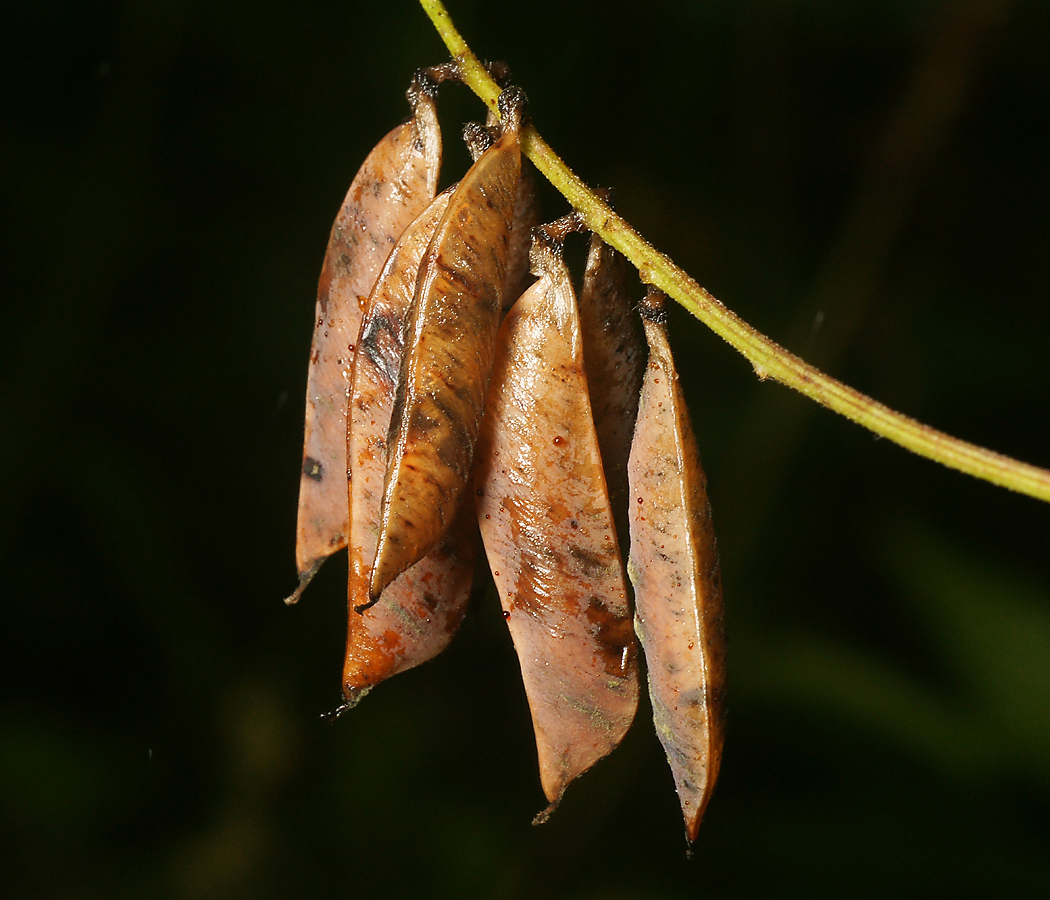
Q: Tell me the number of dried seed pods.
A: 7